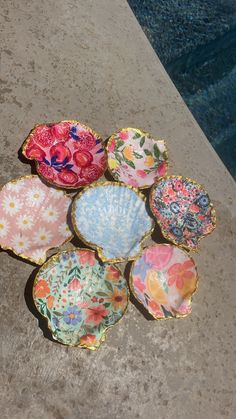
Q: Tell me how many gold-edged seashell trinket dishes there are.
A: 7